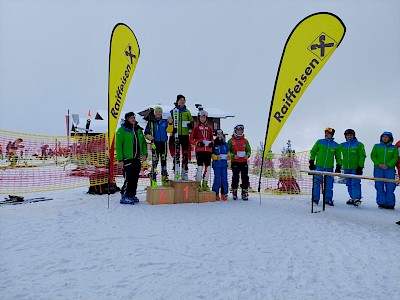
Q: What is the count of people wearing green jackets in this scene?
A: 5